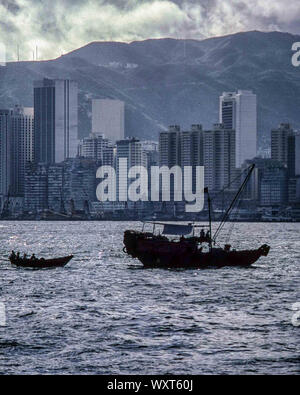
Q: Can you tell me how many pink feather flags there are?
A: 0